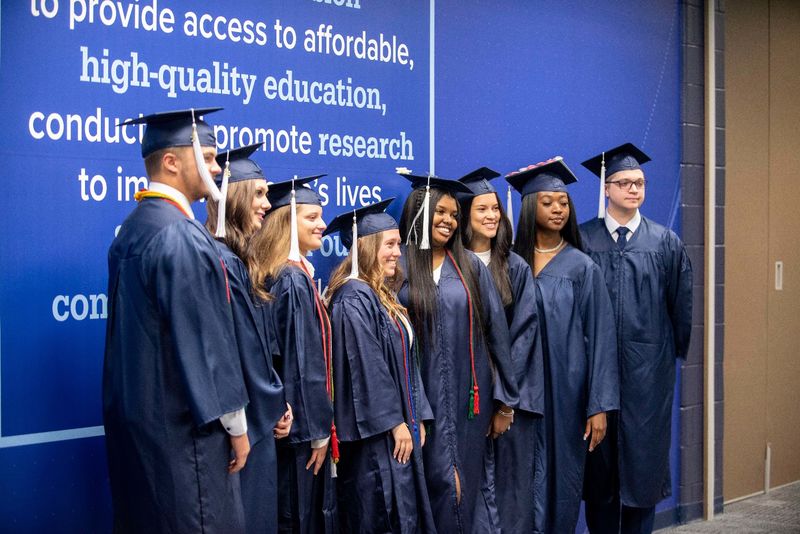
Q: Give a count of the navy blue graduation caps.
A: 8